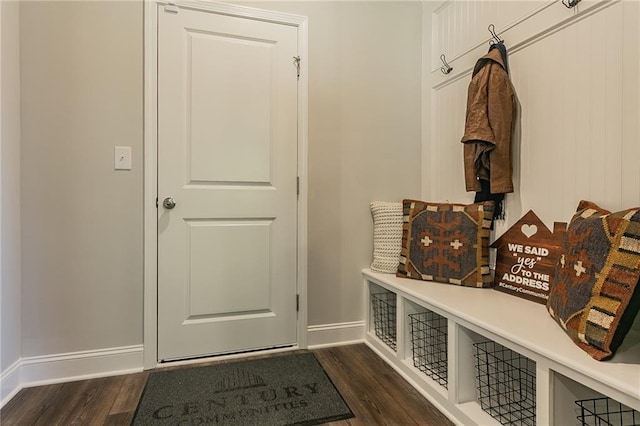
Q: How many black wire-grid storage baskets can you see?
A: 4